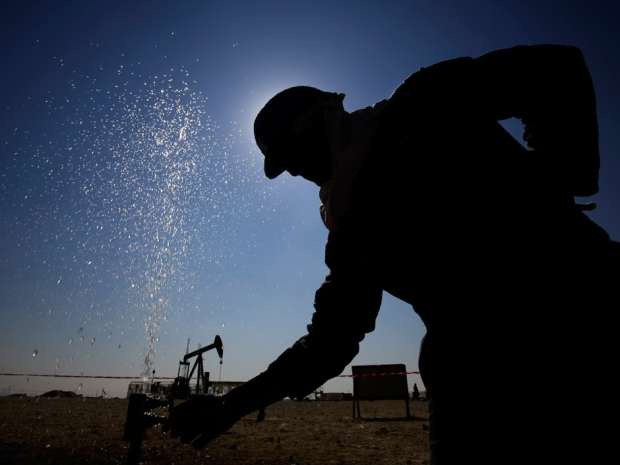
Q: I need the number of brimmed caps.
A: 1